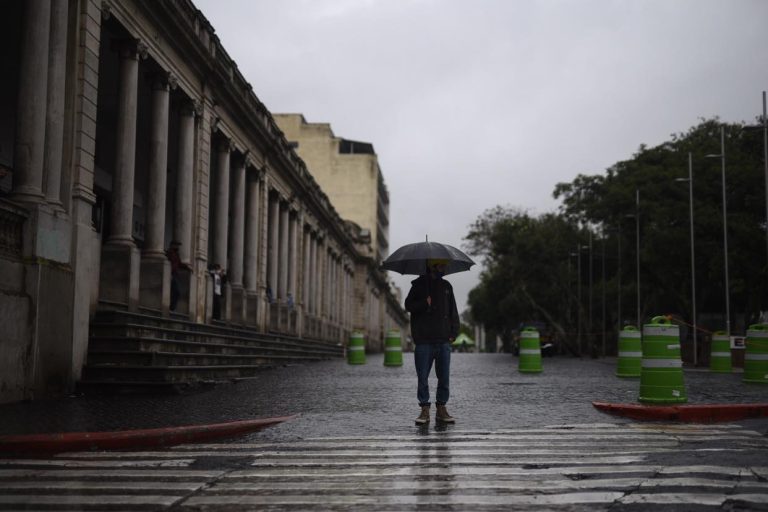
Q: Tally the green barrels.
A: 7